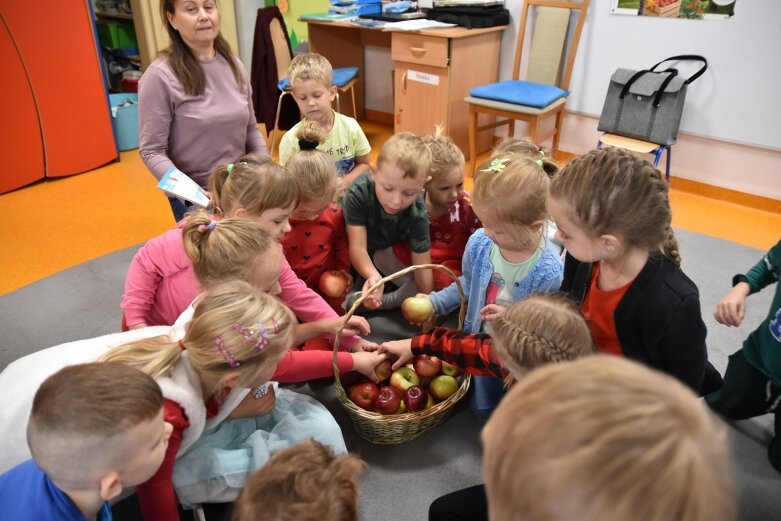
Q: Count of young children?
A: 15